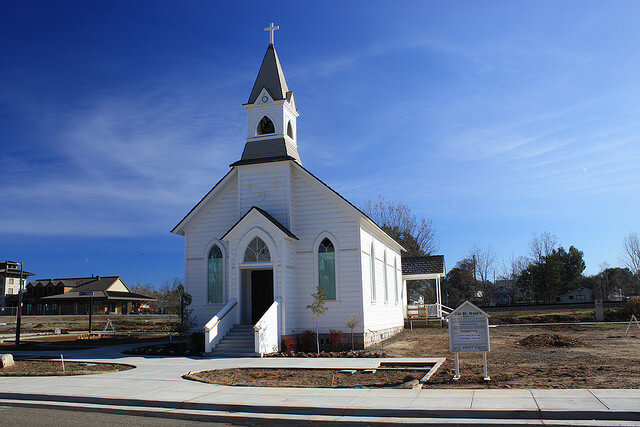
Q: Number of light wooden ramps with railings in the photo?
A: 1